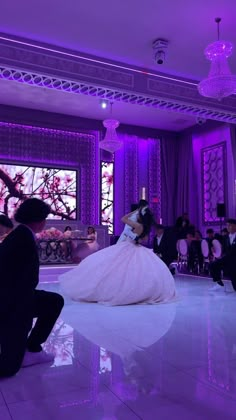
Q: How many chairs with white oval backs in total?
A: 3